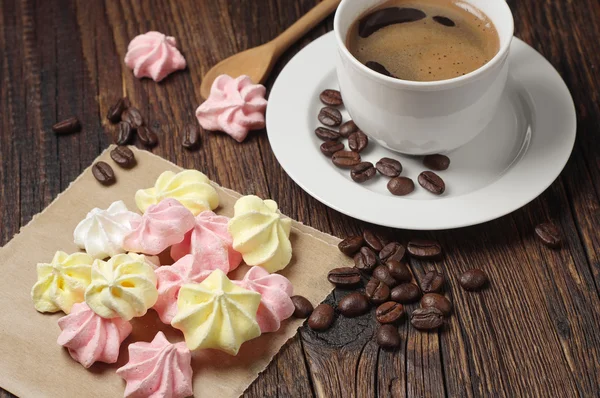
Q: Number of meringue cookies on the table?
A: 14